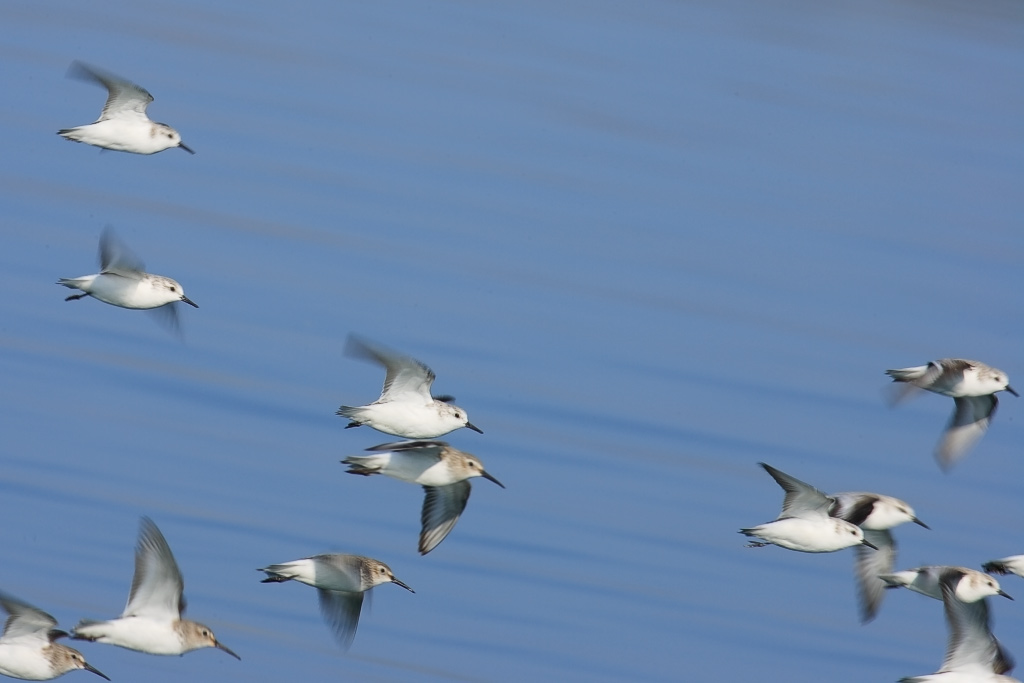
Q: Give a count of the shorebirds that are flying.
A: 13